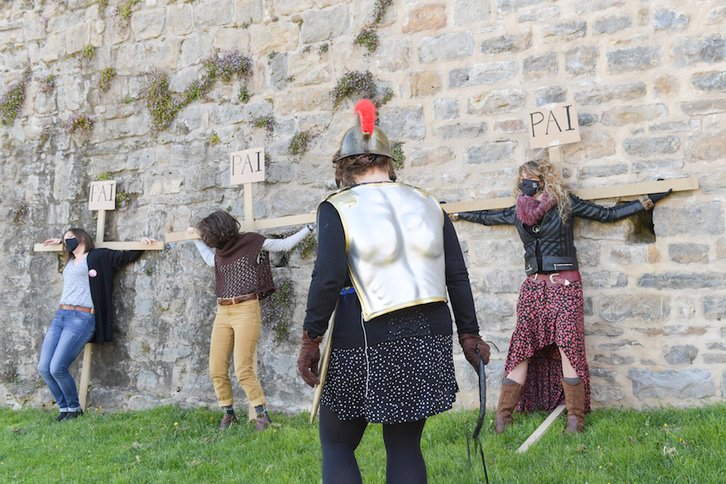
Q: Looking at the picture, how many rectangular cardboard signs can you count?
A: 3